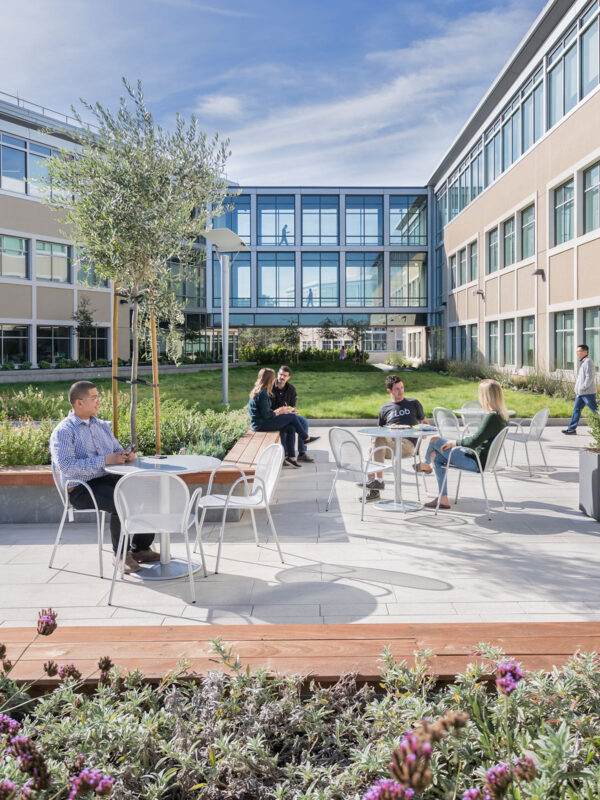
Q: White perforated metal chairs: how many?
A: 9